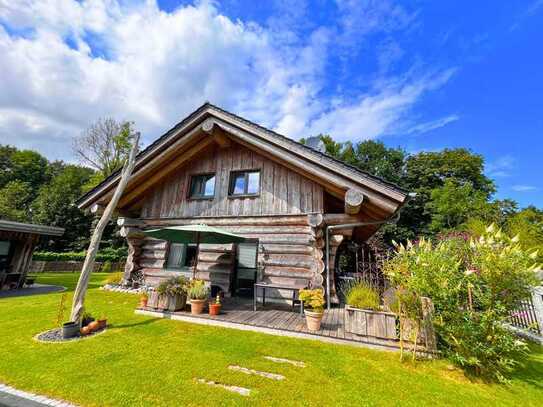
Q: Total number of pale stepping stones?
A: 3